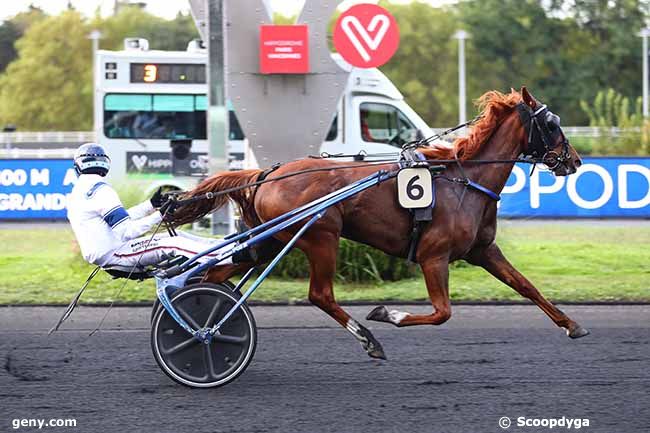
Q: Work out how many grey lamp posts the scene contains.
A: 3